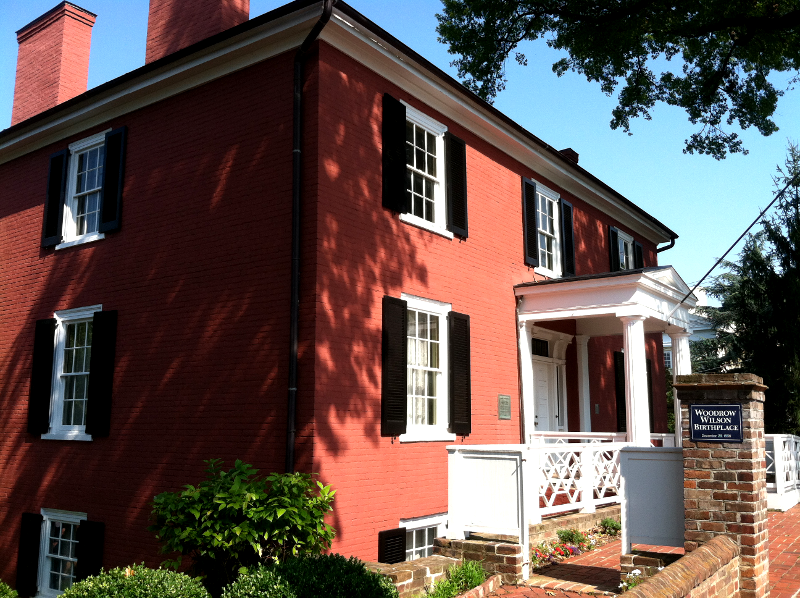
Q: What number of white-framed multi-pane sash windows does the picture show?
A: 8